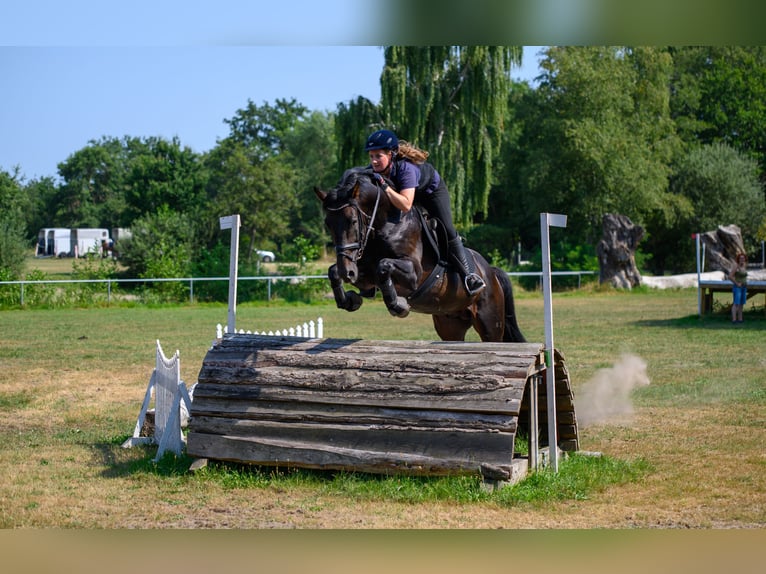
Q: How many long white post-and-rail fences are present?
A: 1